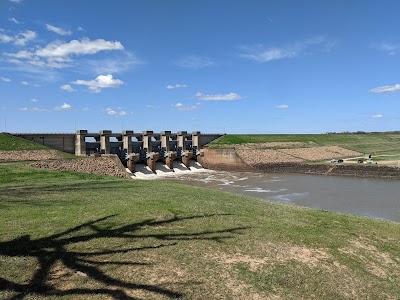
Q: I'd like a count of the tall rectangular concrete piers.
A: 7